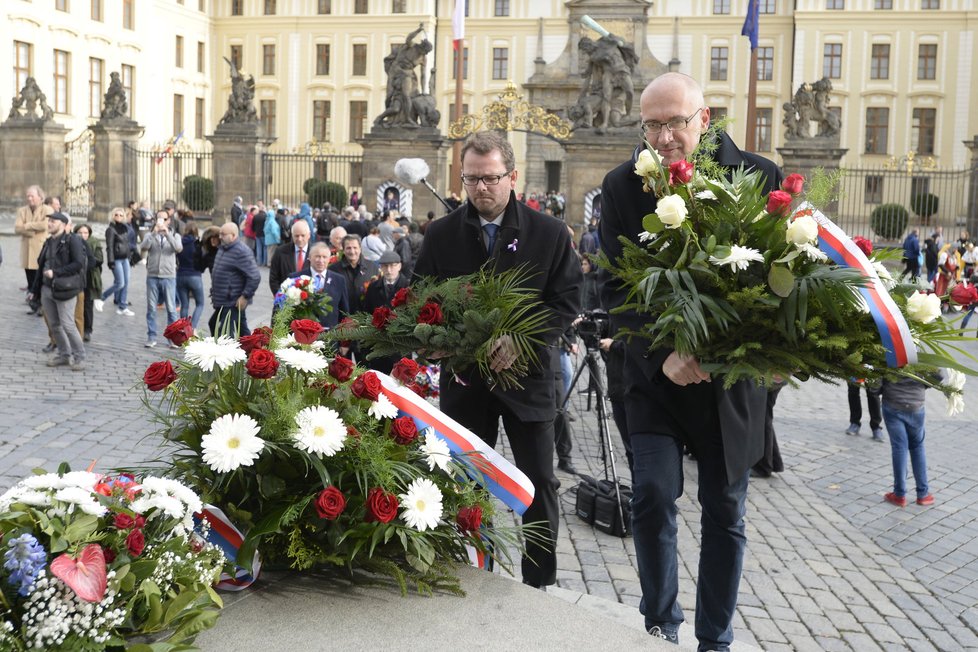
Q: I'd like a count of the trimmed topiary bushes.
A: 5